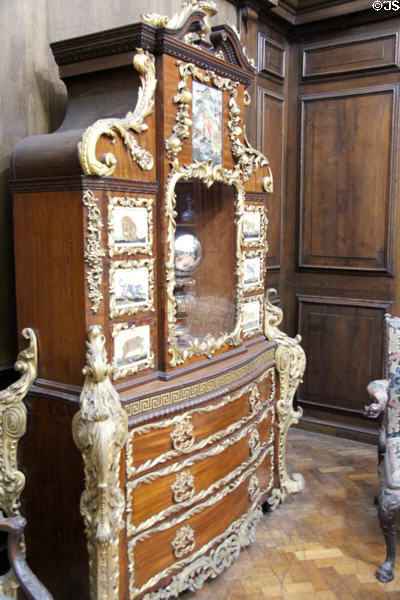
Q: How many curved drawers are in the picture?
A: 3